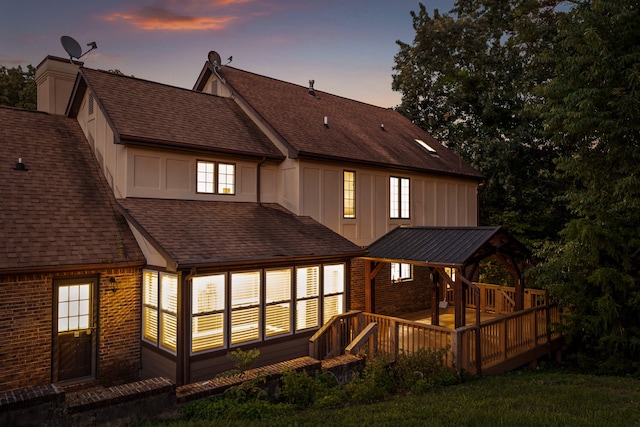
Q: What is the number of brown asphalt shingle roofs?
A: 4